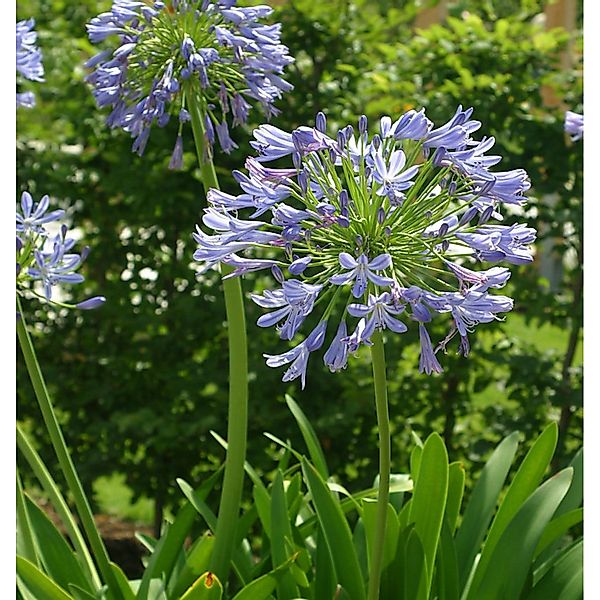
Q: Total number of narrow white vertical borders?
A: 2